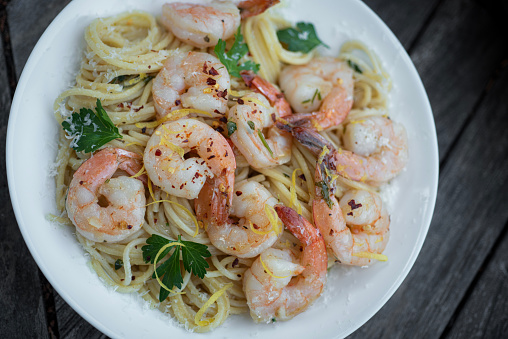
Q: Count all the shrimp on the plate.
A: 10